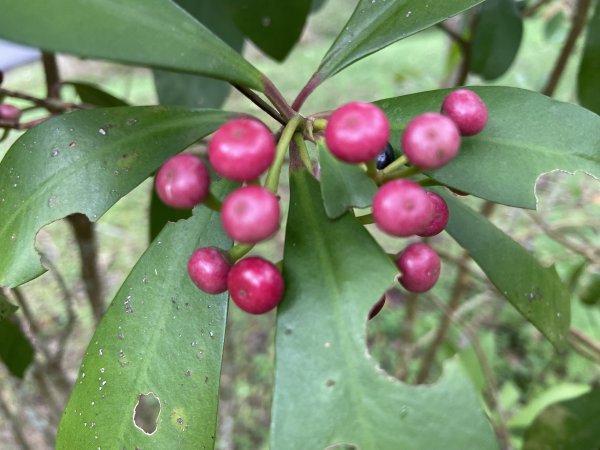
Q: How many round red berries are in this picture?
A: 11